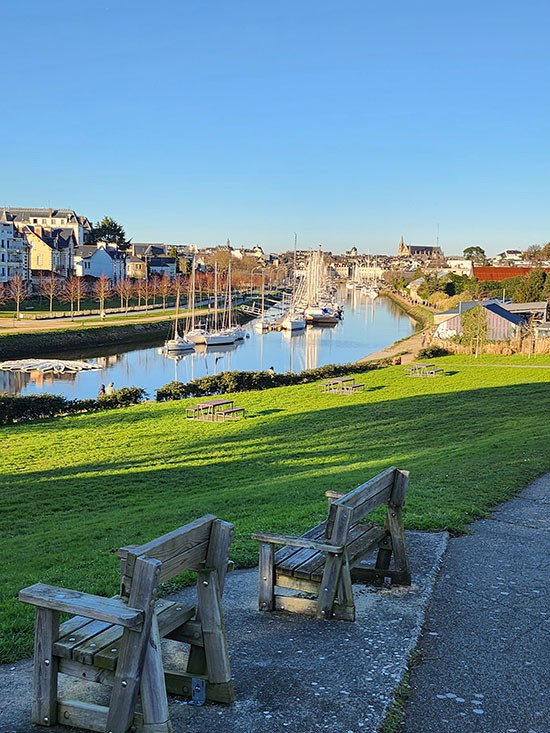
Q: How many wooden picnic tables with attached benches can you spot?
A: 3